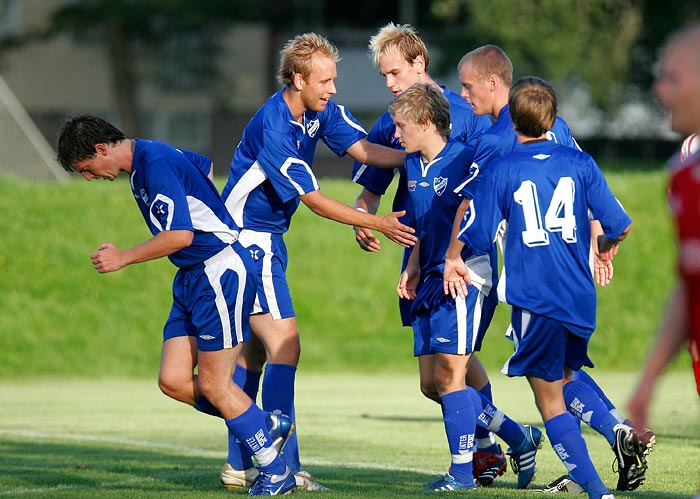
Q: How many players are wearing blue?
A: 6